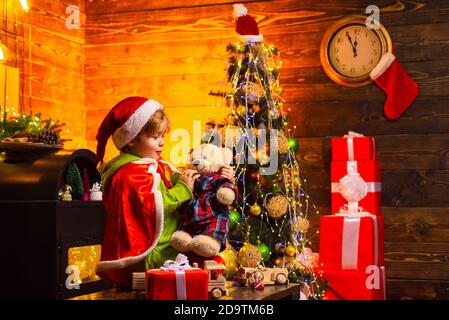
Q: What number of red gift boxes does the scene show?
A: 5